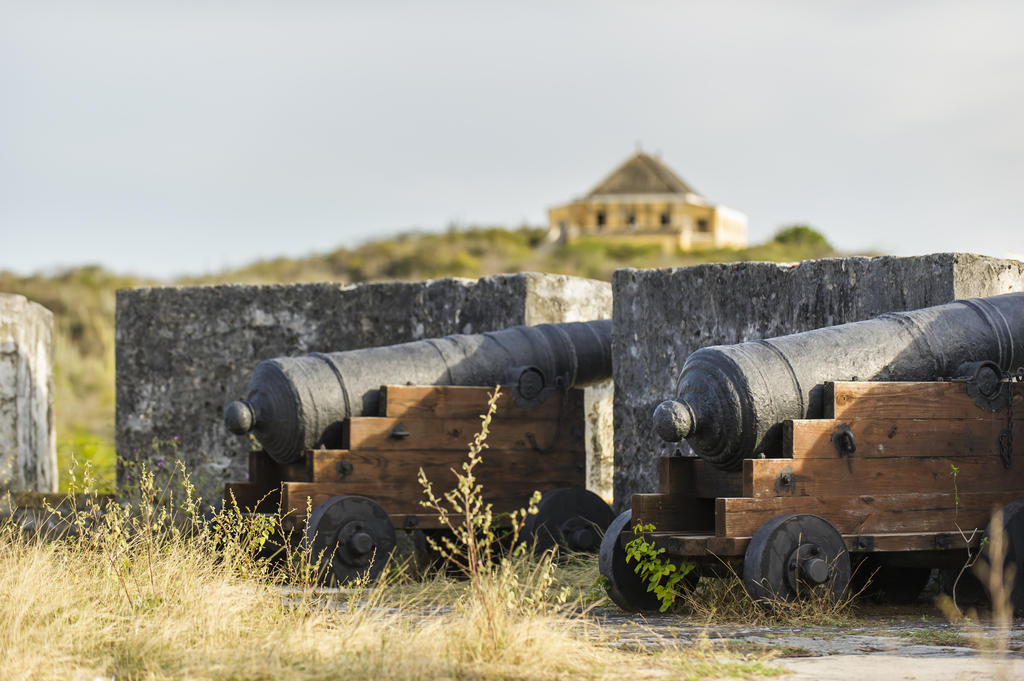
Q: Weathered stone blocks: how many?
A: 3